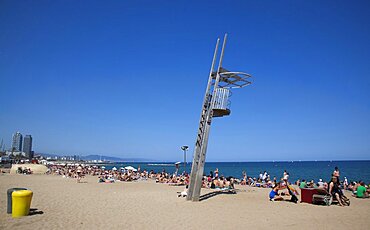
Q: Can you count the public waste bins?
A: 2